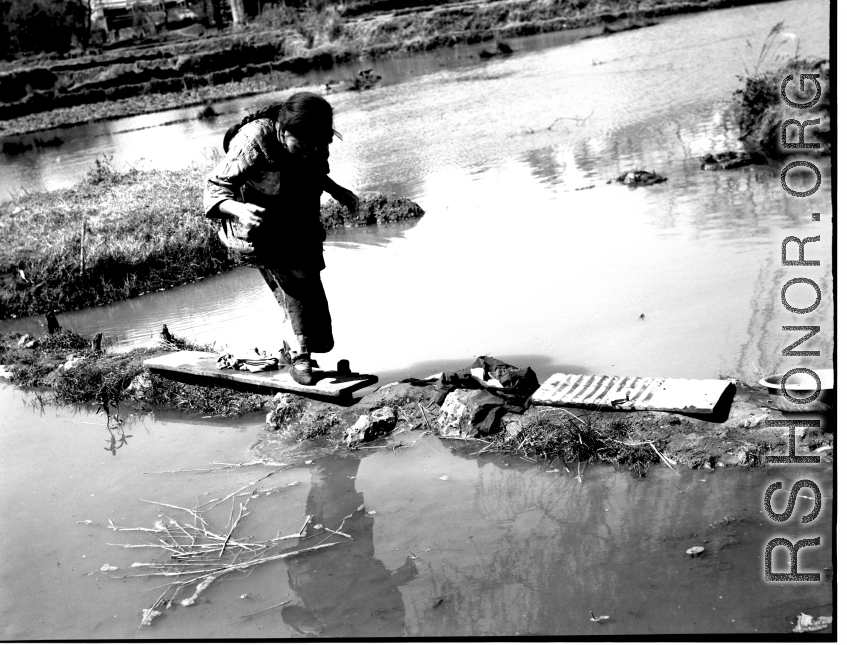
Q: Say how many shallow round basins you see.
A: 1